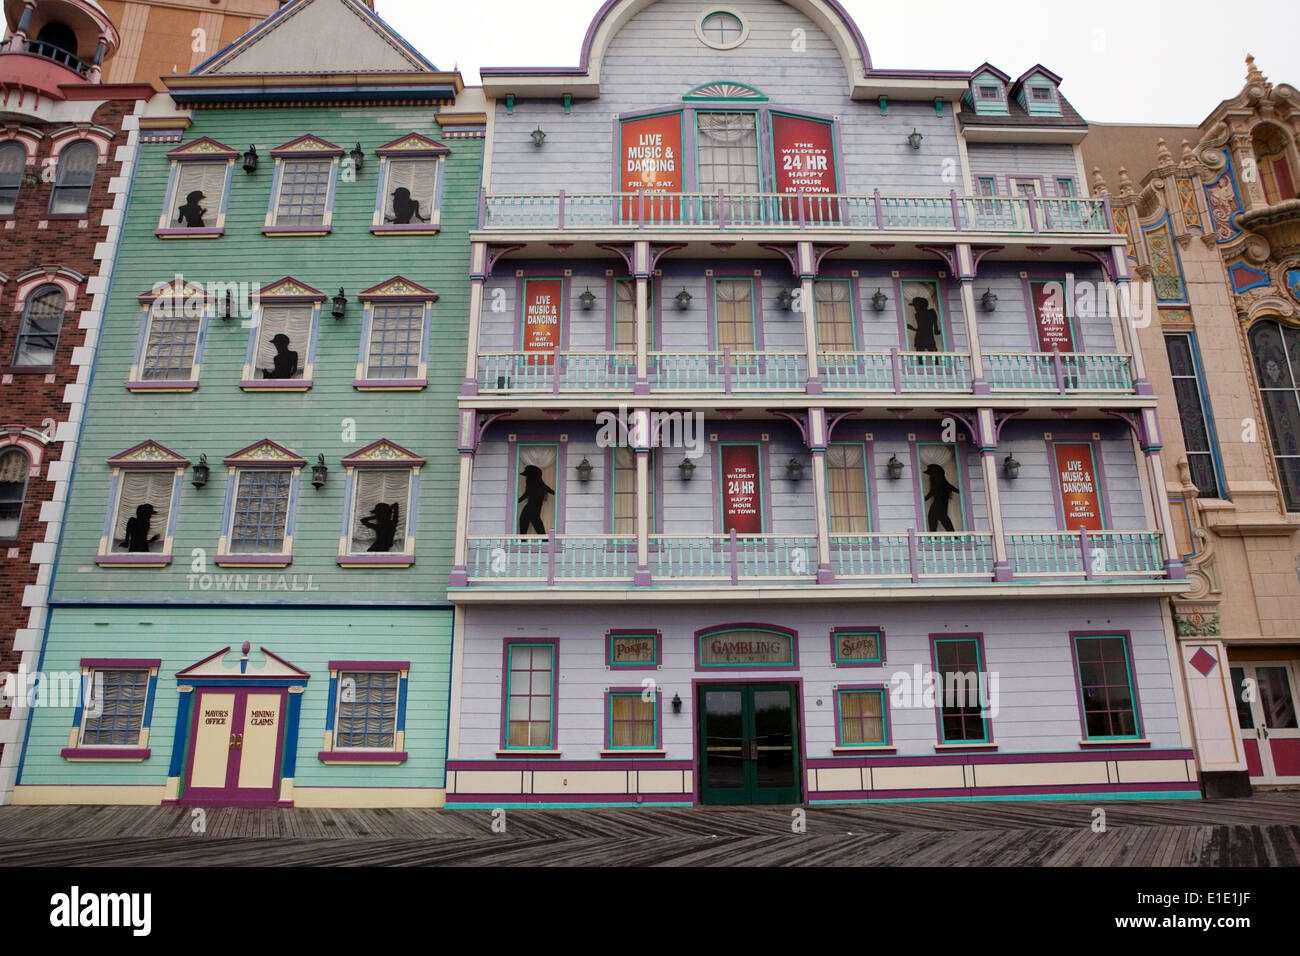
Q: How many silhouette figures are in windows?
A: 8